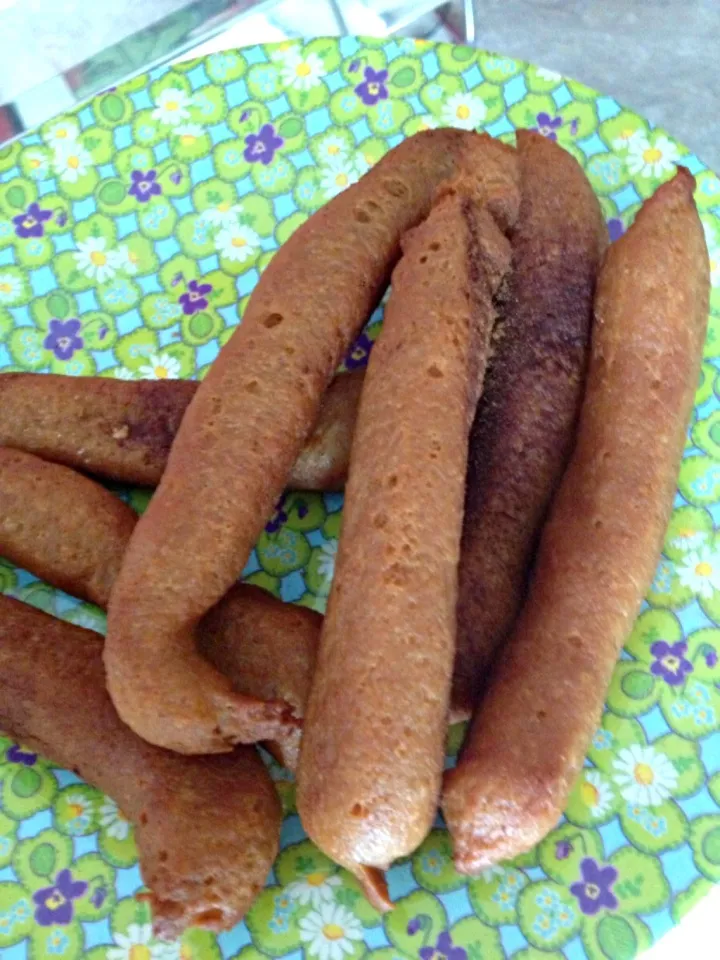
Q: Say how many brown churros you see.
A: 7